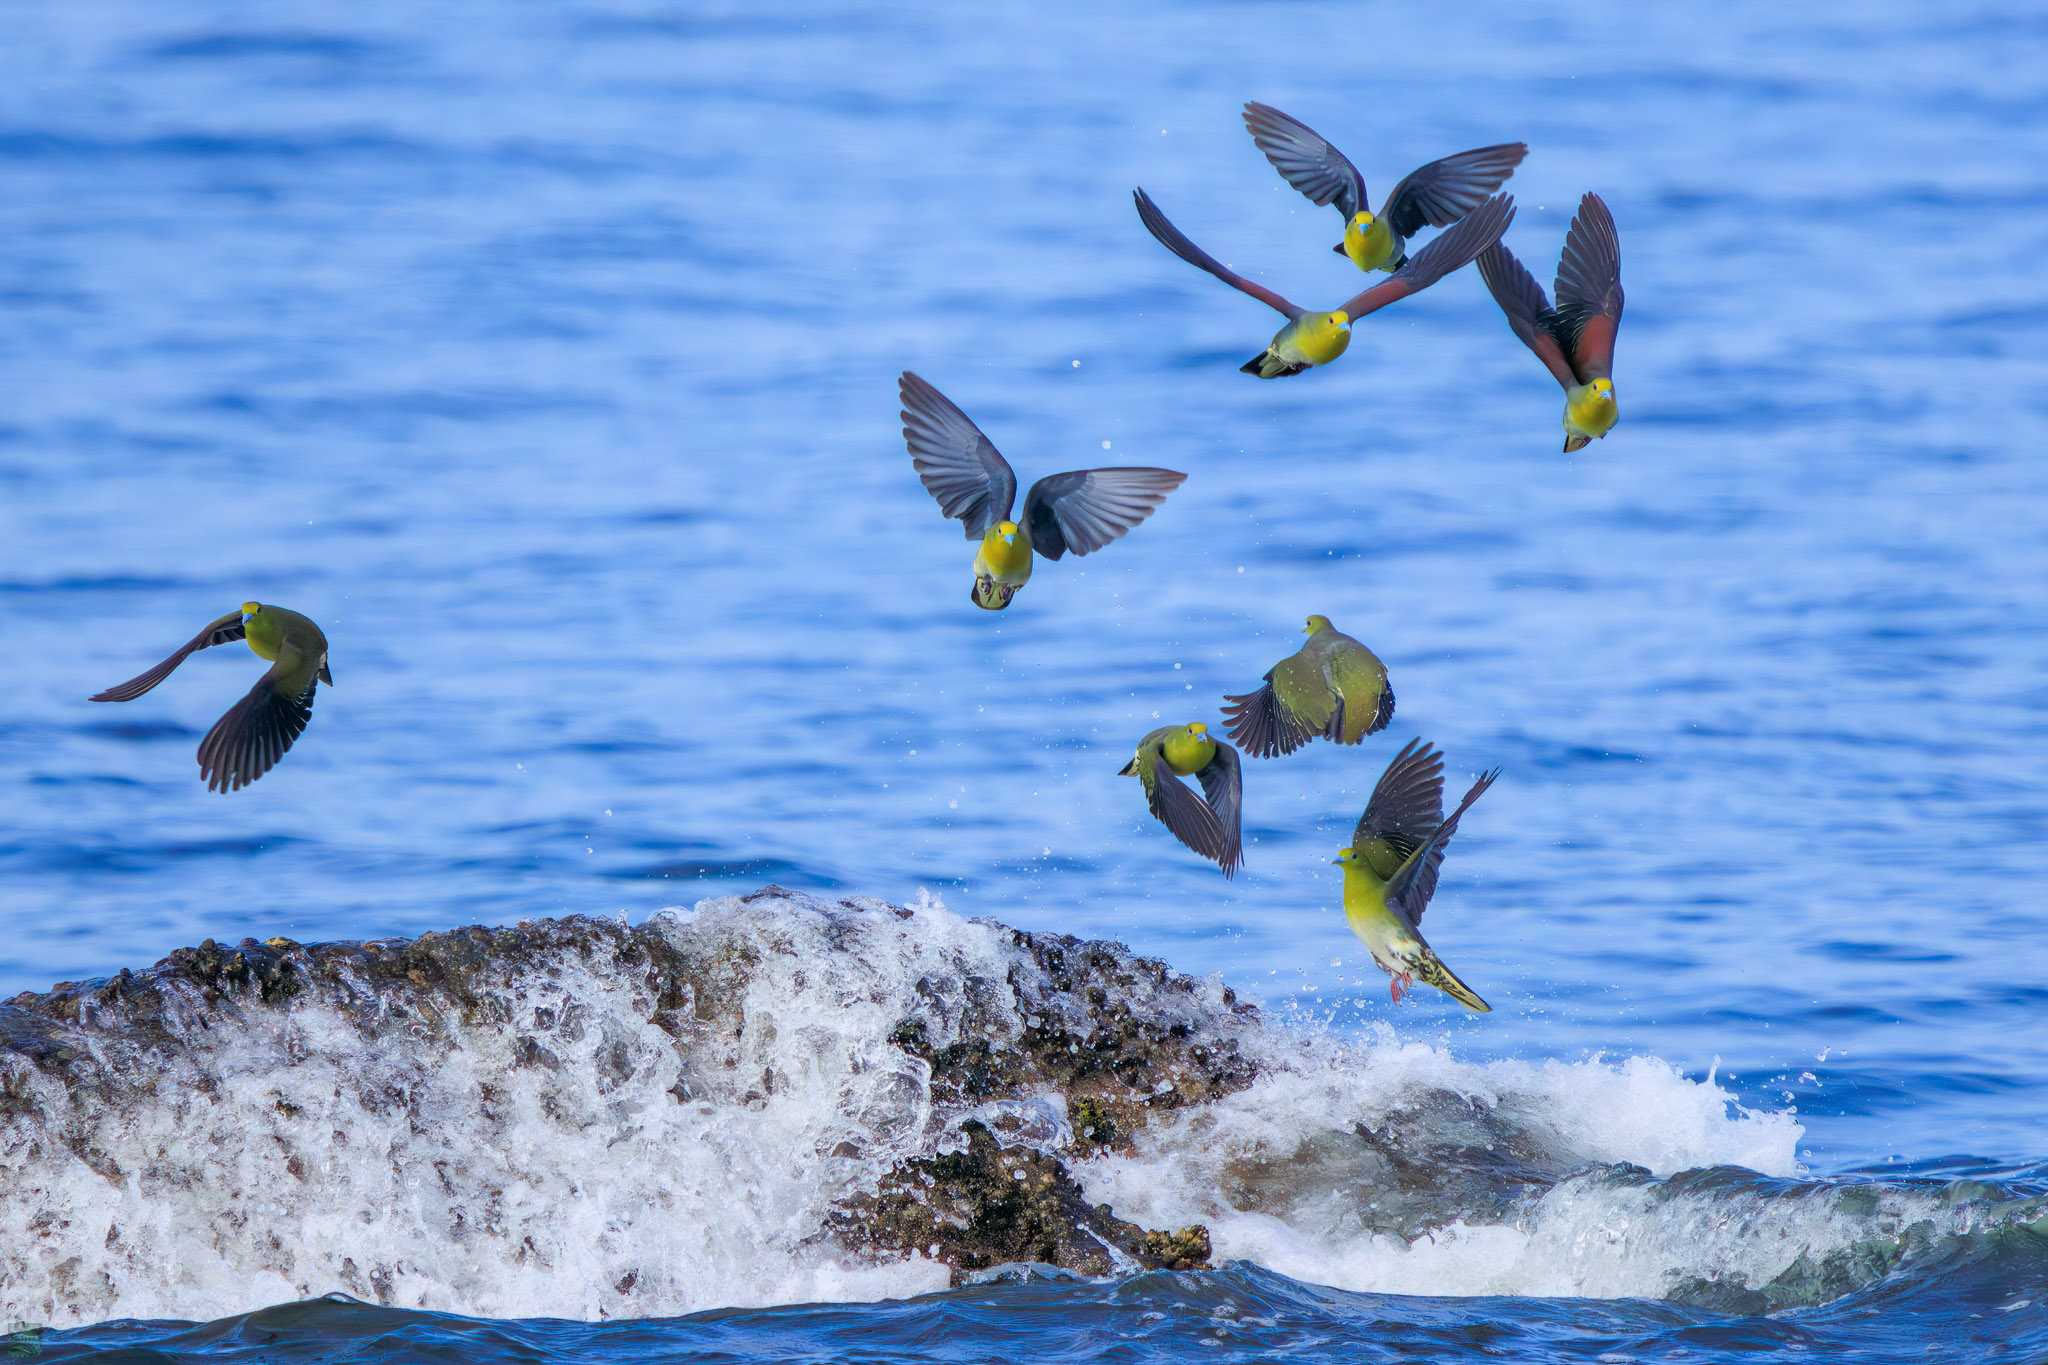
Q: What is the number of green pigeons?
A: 8